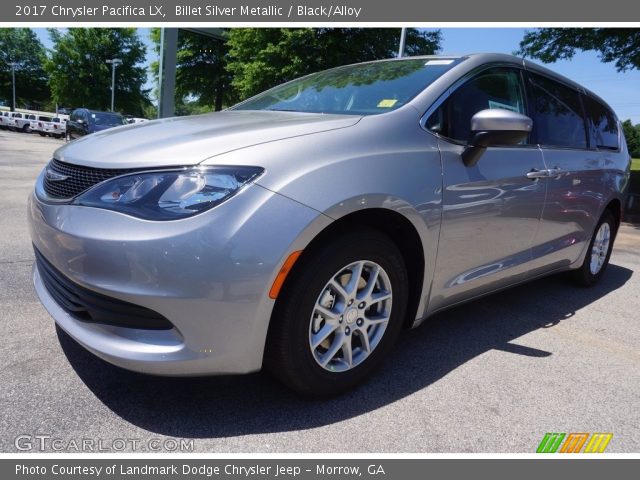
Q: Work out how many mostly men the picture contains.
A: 0